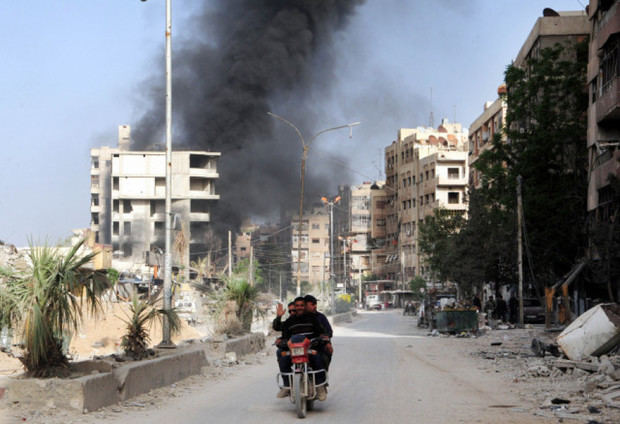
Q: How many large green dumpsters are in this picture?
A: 1